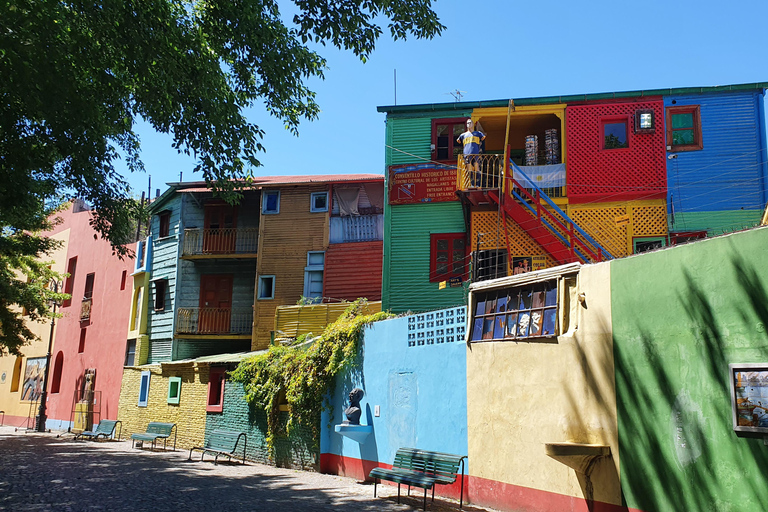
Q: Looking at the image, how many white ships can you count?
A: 0